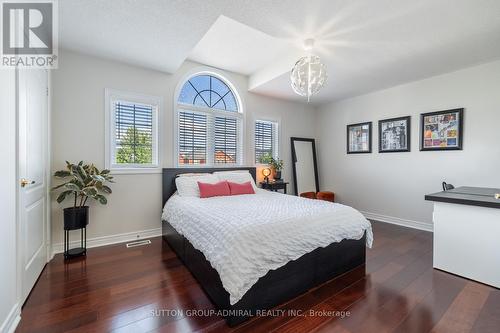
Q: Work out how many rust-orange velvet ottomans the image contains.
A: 2